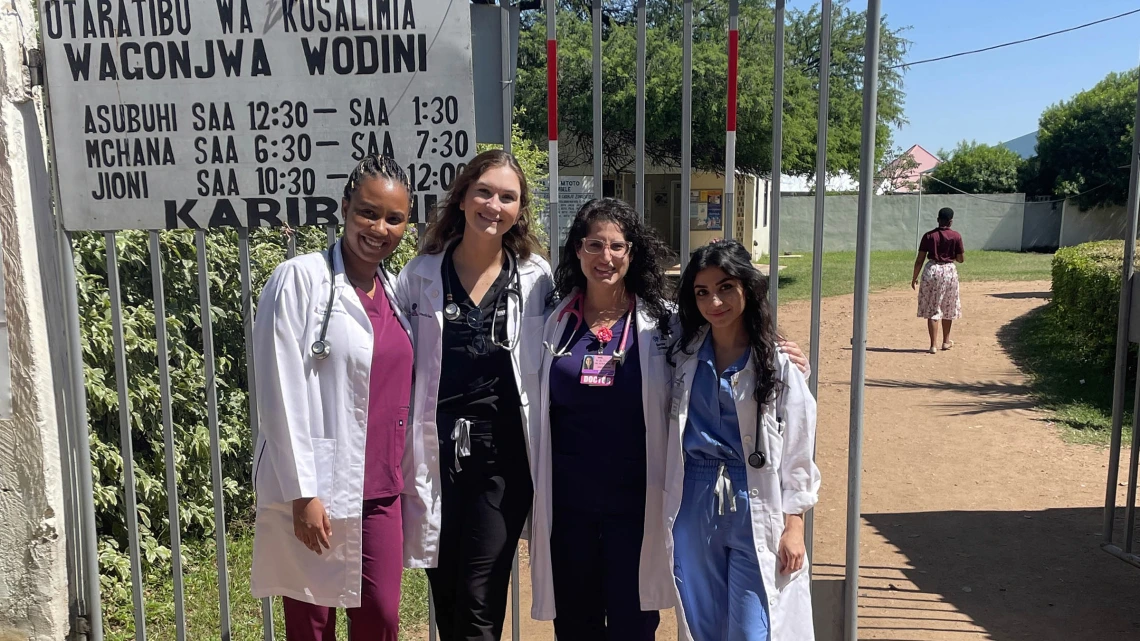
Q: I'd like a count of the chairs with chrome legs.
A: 0